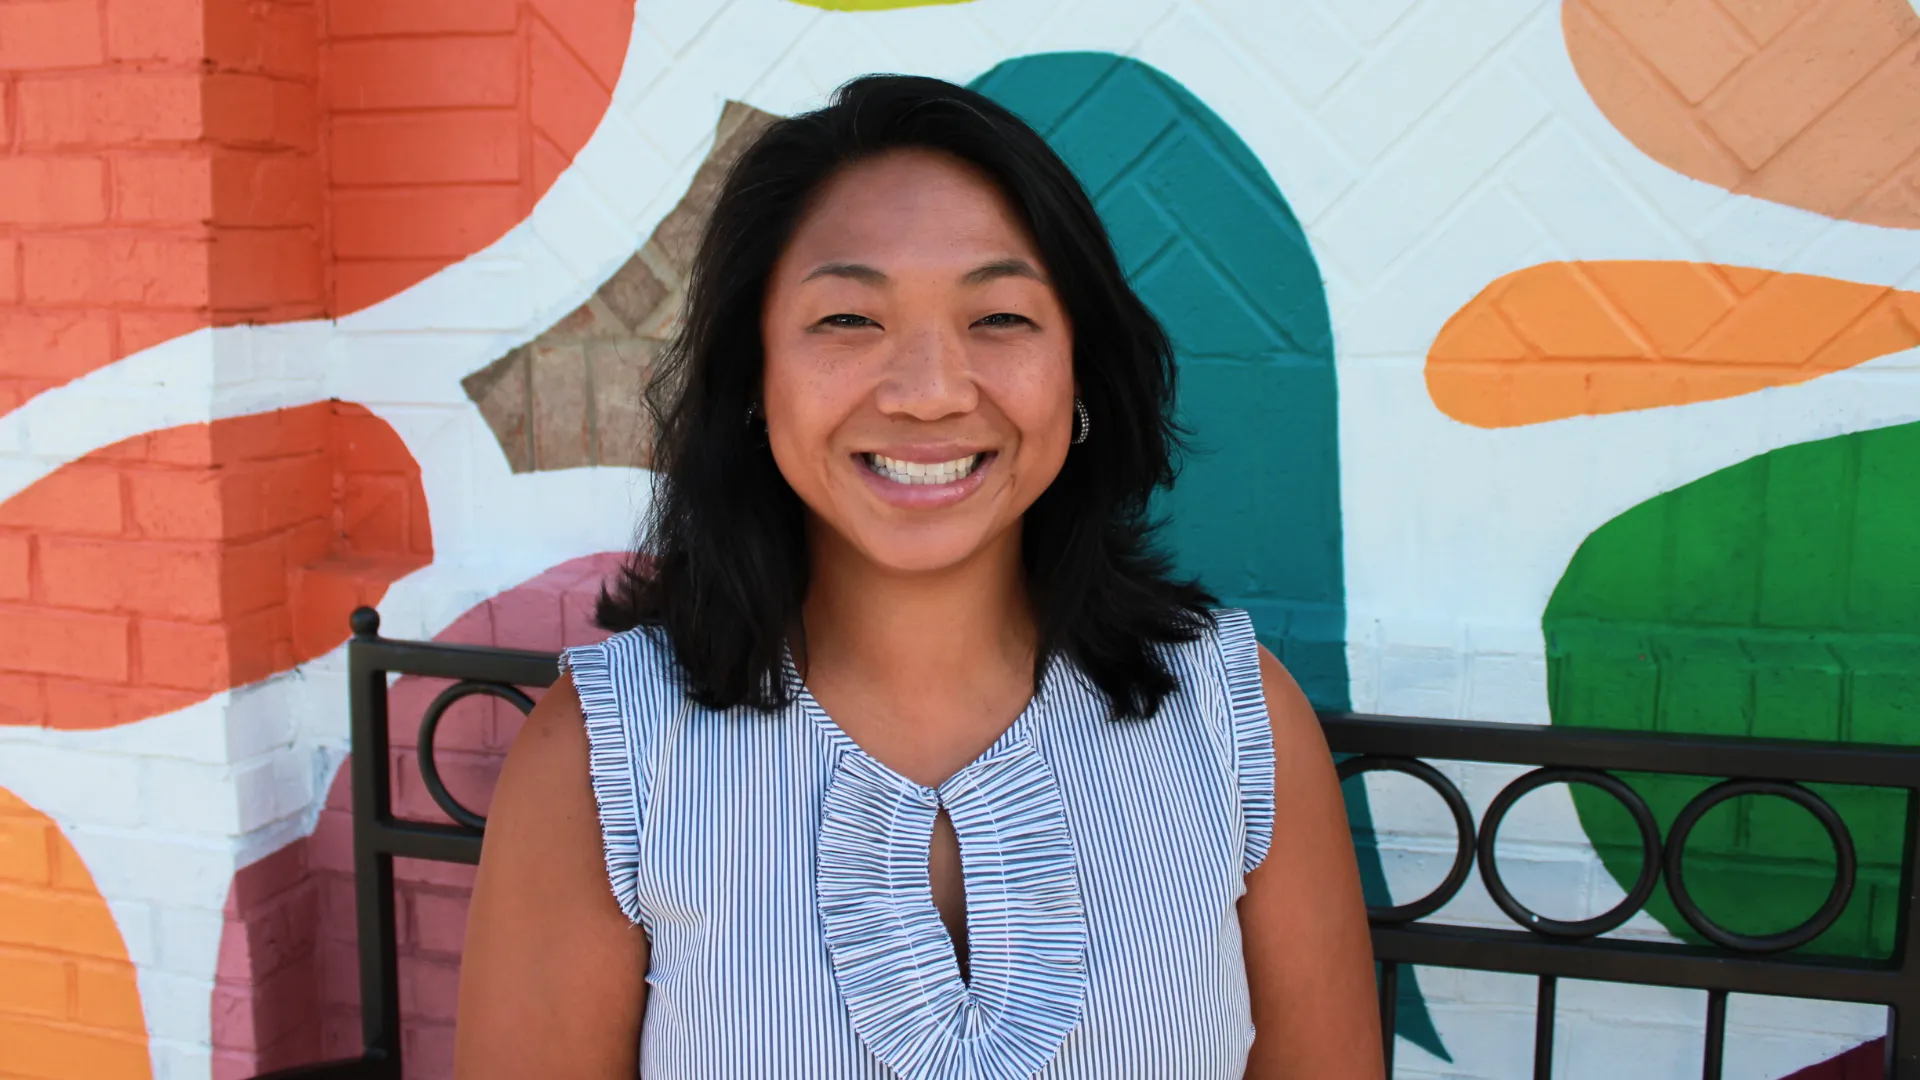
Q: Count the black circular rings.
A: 4